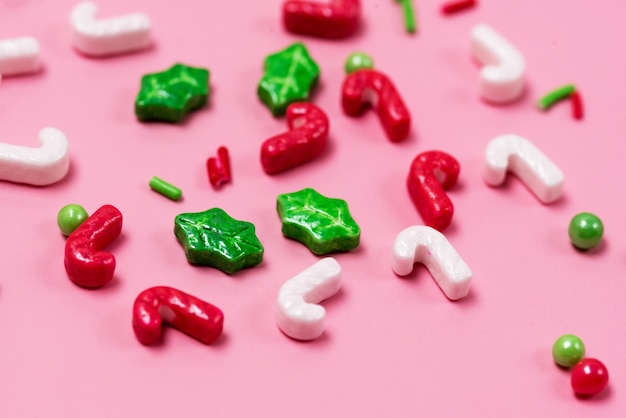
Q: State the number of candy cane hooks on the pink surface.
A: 13